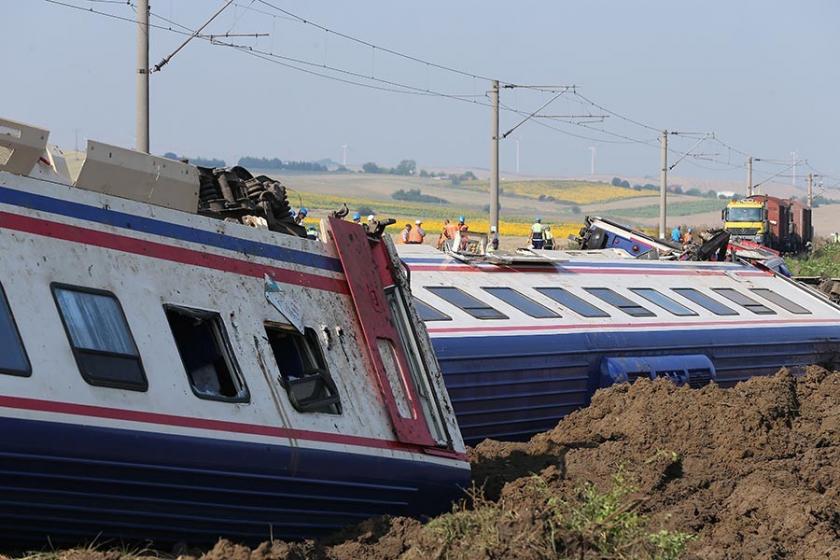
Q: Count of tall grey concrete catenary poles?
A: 5